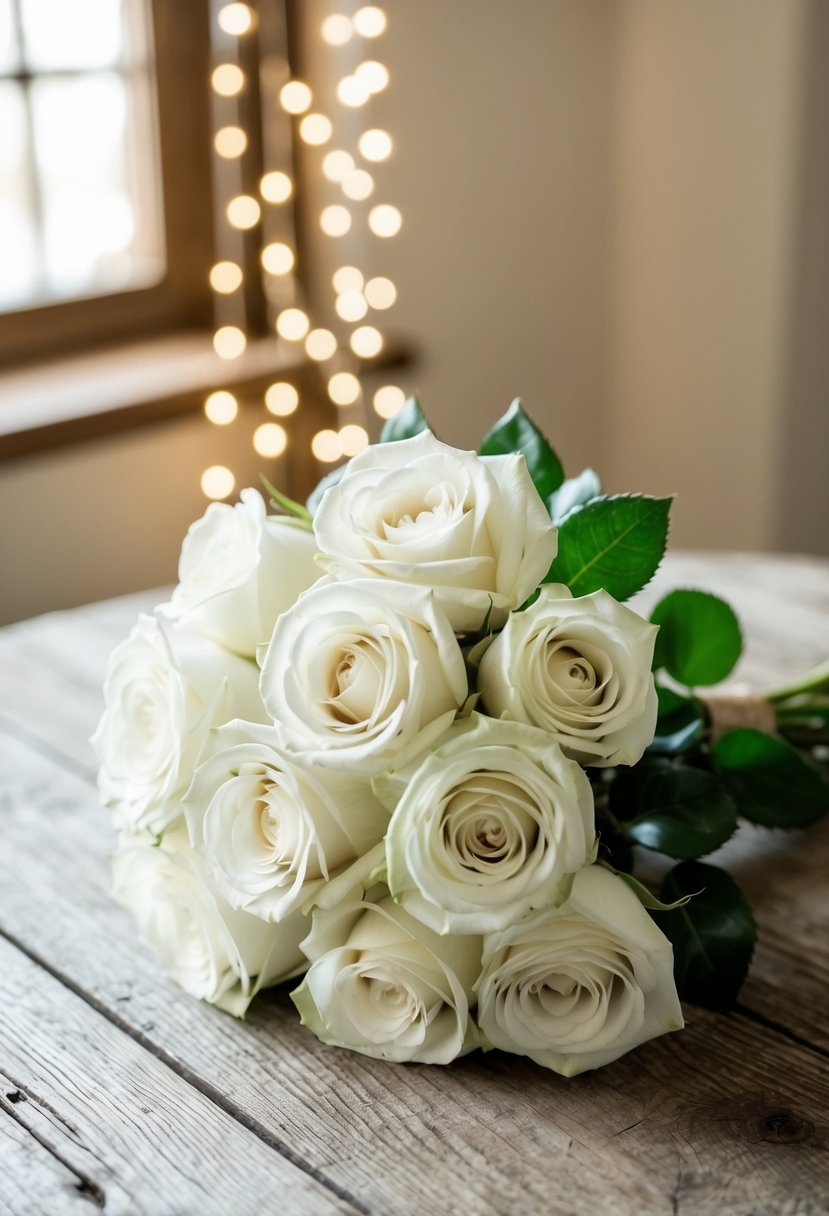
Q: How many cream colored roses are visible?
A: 10